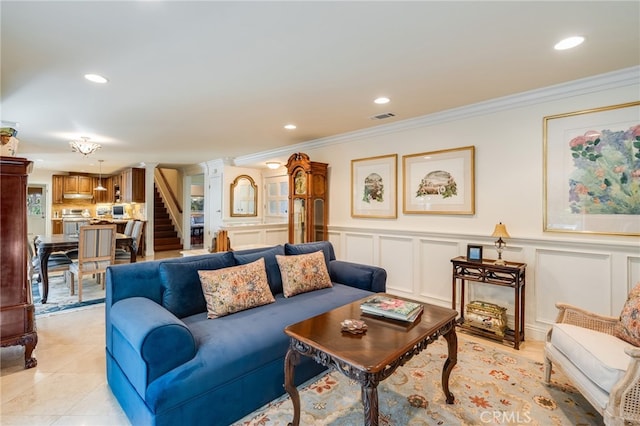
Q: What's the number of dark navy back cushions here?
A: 3